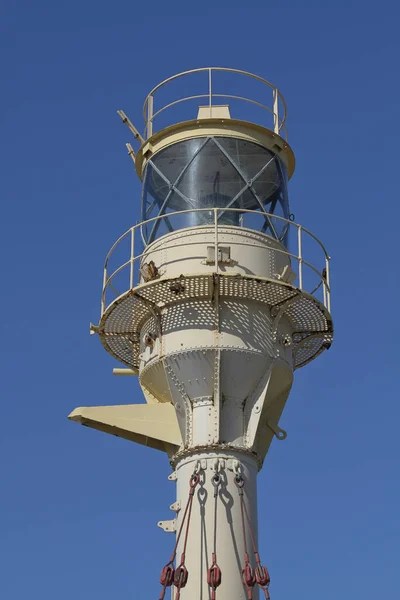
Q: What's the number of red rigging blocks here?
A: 5